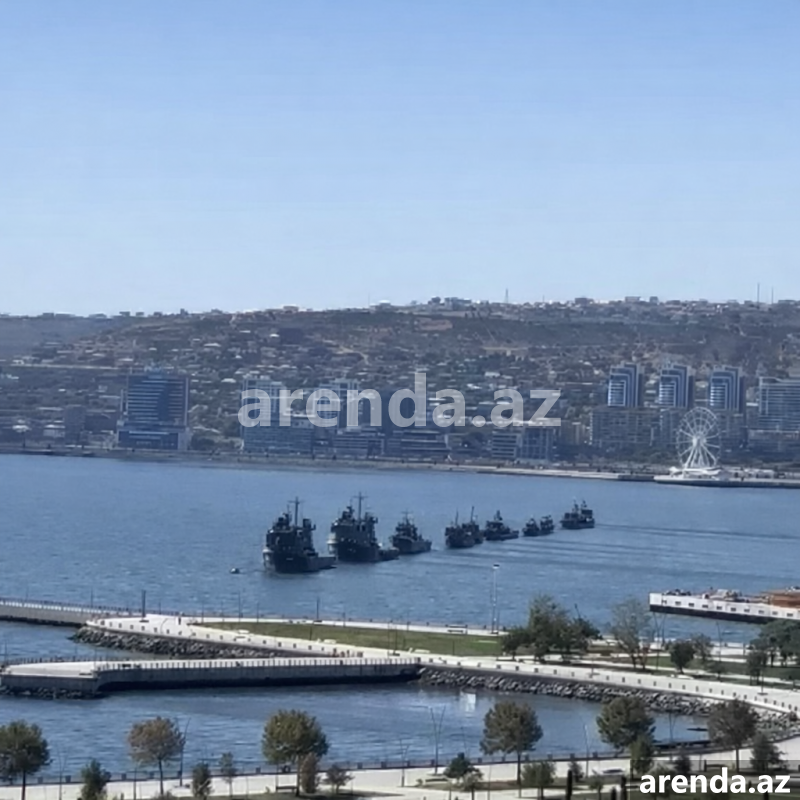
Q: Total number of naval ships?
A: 7